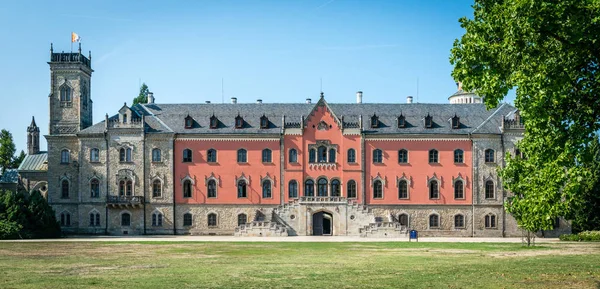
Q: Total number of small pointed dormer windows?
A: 8